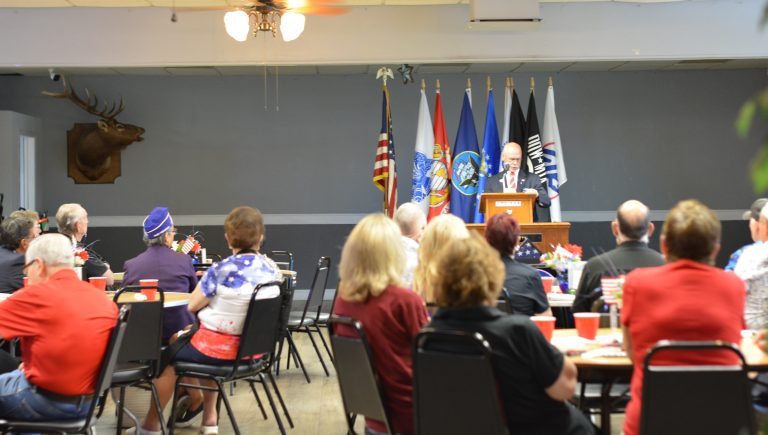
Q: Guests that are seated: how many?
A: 15